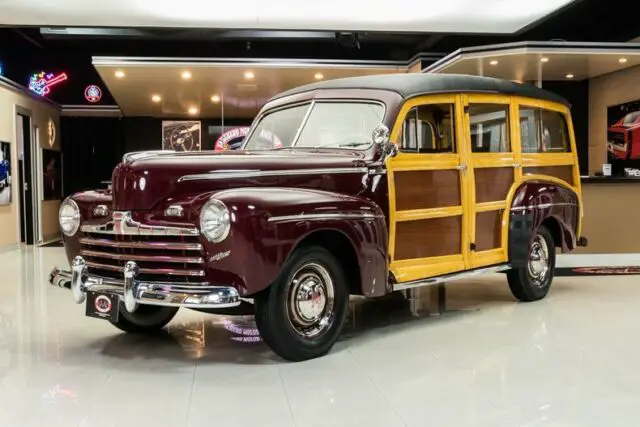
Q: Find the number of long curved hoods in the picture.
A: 1